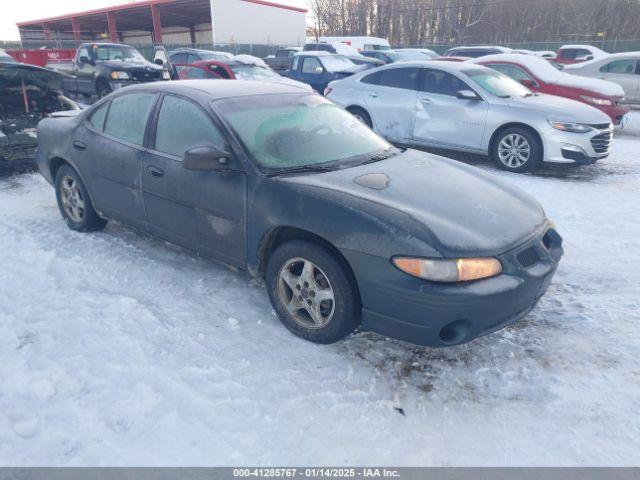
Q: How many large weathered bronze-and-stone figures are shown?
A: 0